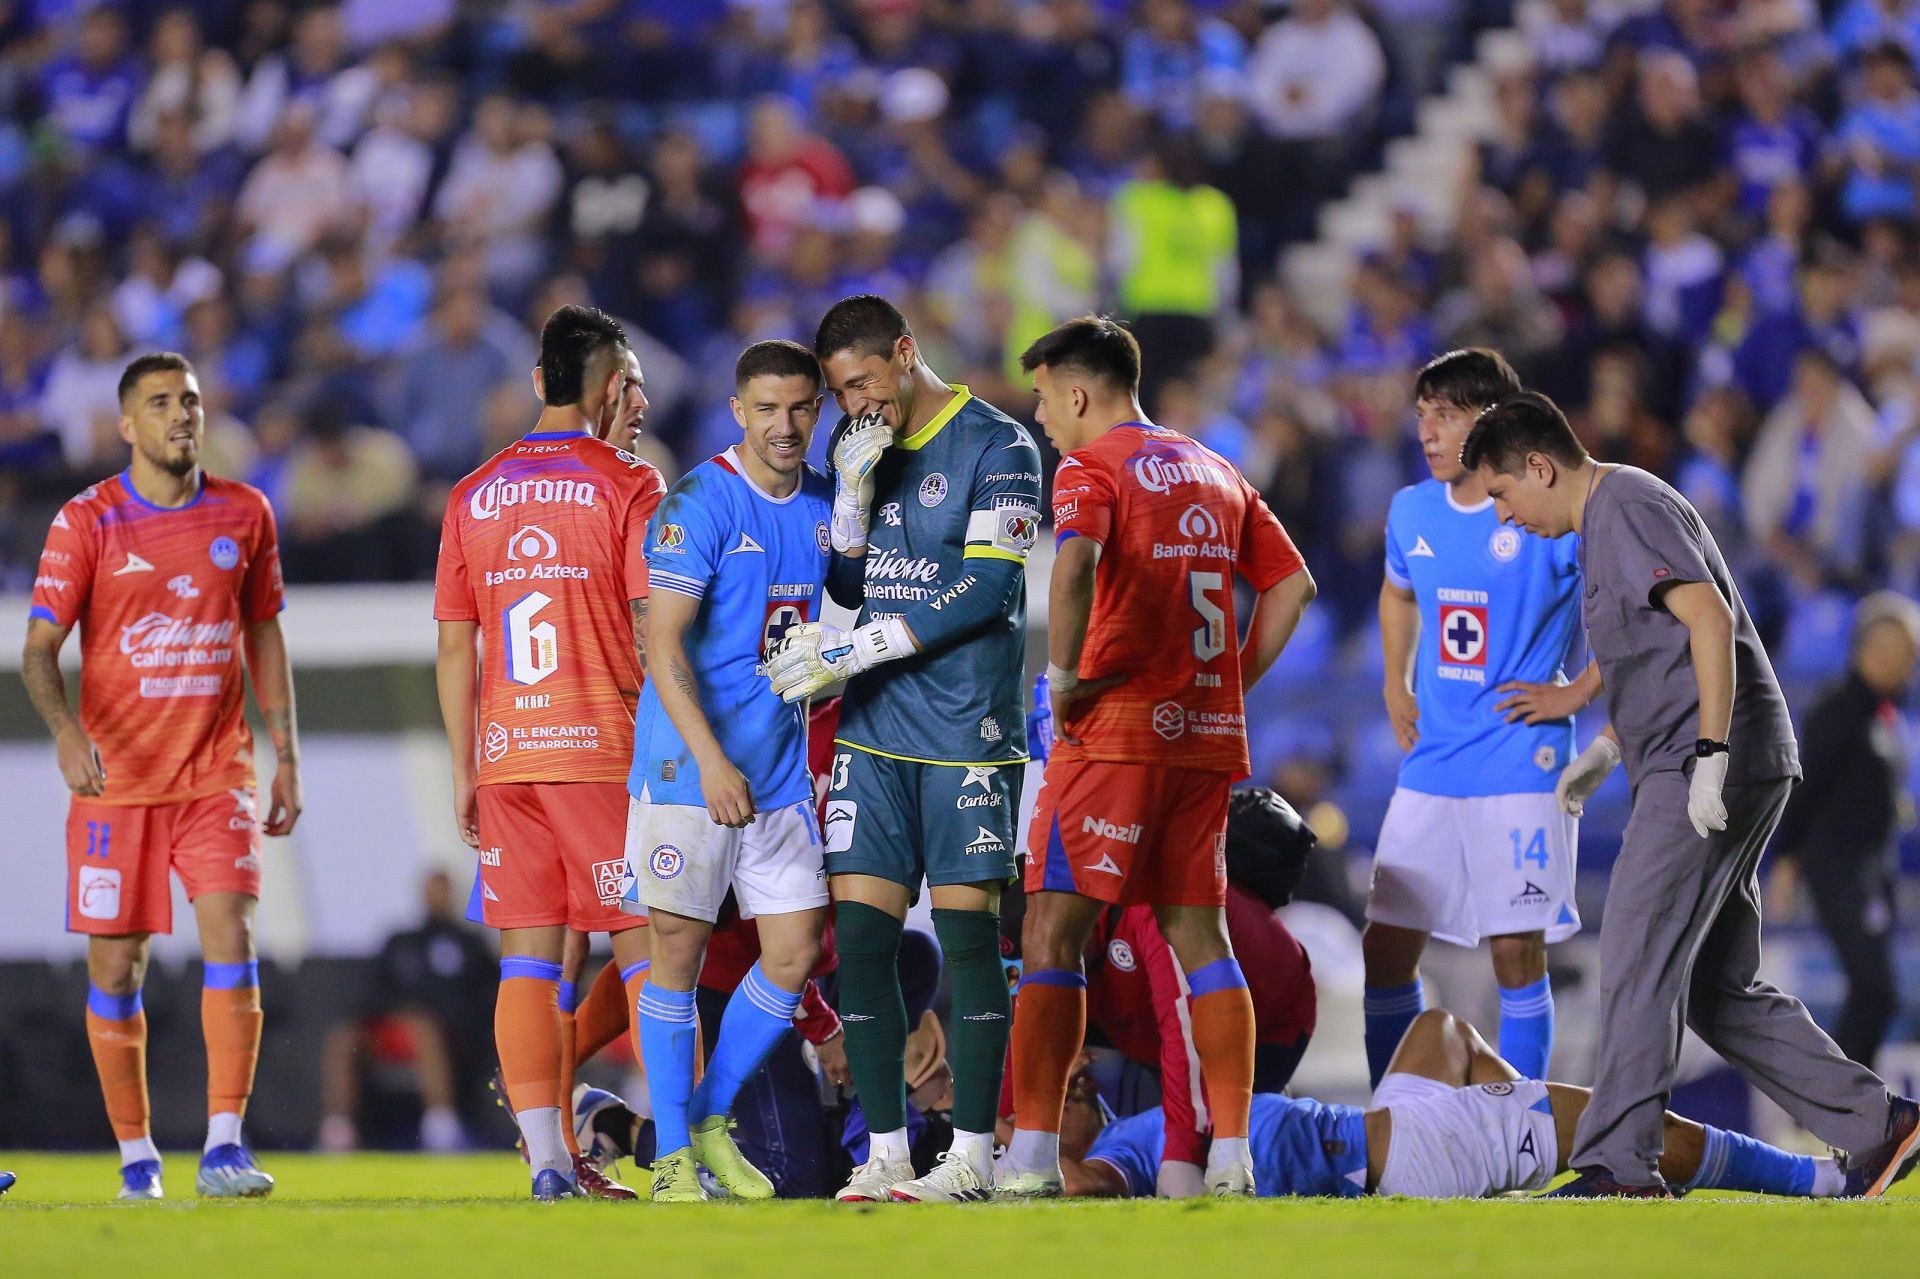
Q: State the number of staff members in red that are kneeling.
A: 2